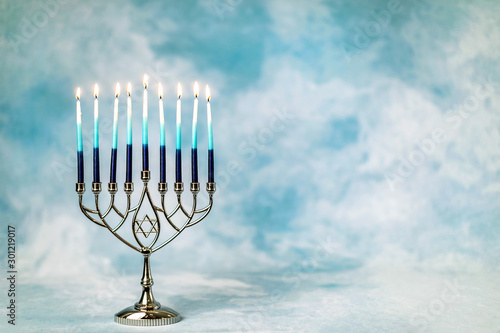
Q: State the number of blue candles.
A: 9